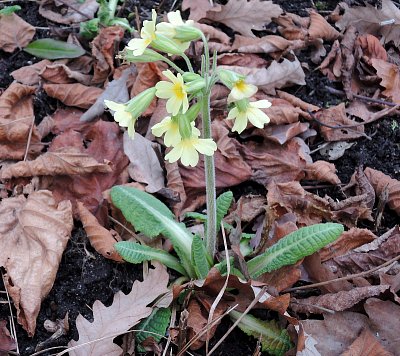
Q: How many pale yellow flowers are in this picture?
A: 8